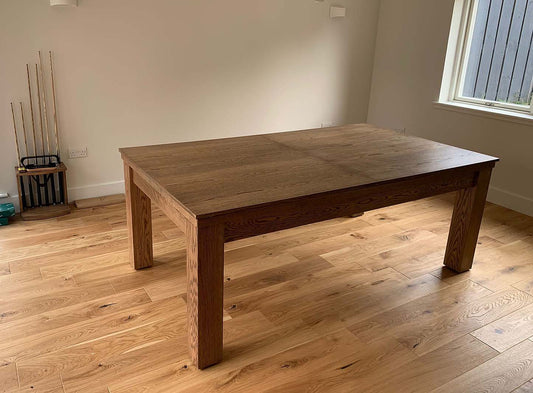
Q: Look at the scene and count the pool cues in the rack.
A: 6